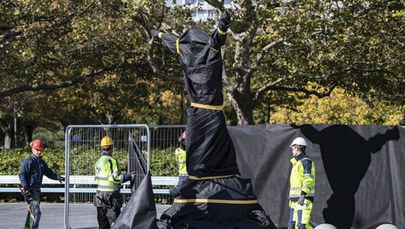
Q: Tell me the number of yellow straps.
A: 7